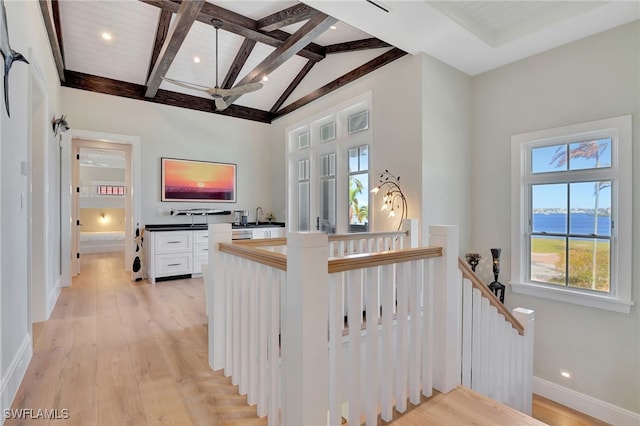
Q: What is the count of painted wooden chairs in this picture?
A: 0